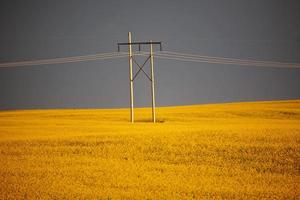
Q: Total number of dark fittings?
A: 3